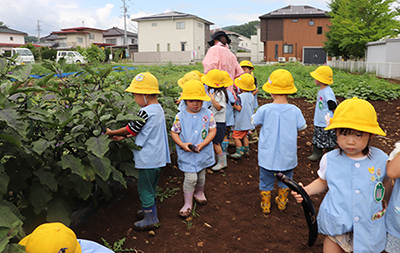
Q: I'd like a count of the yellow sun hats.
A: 12